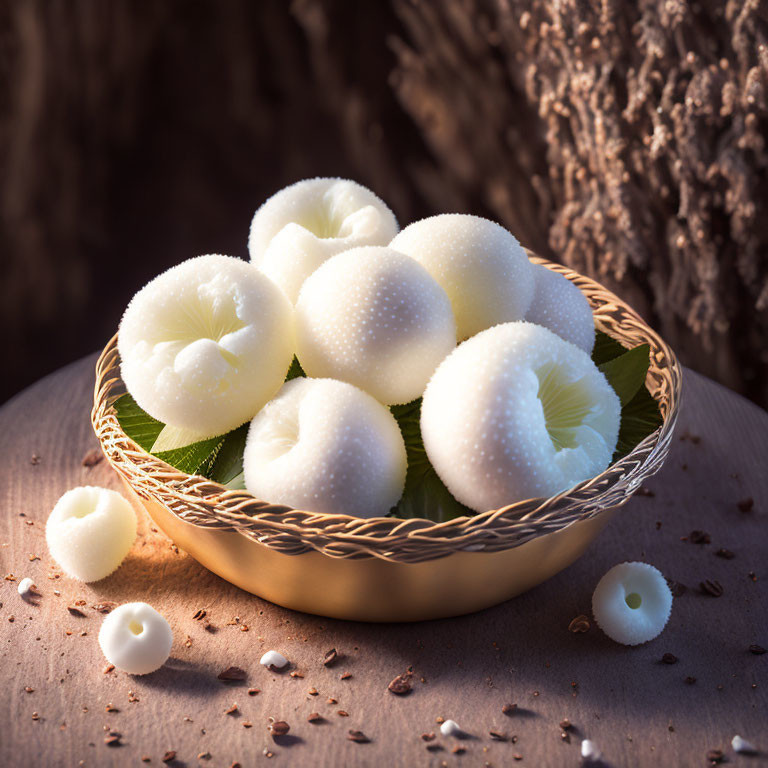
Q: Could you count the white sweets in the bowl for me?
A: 7